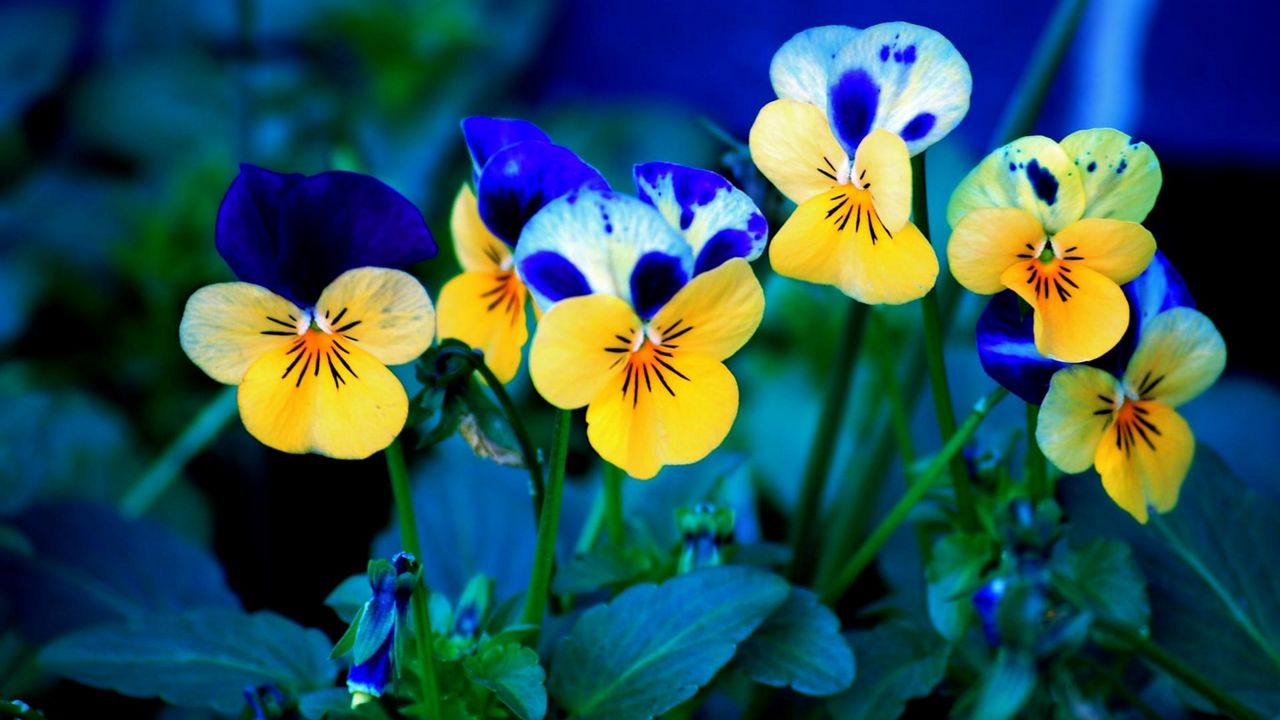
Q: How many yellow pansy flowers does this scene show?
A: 6